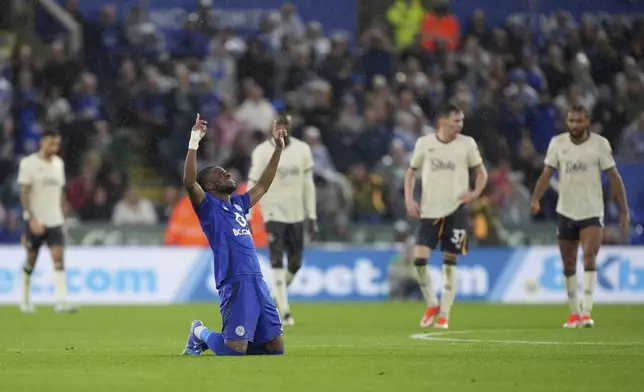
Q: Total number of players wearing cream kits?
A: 4